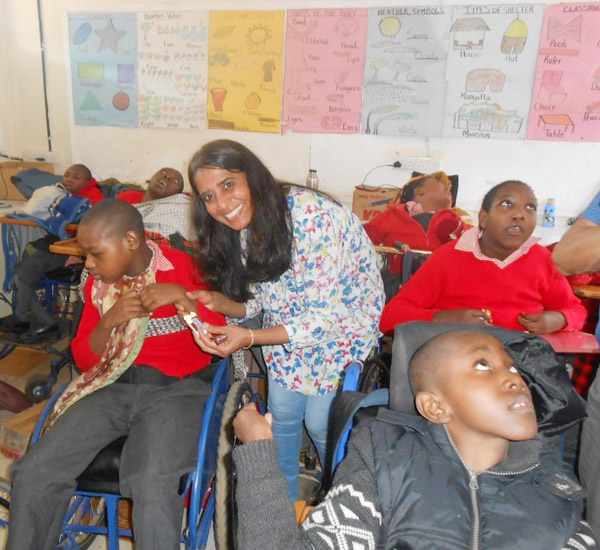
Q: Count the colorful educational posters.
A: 7